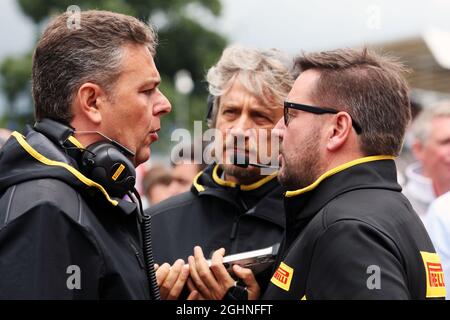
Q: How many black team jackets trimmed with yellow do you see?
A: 3